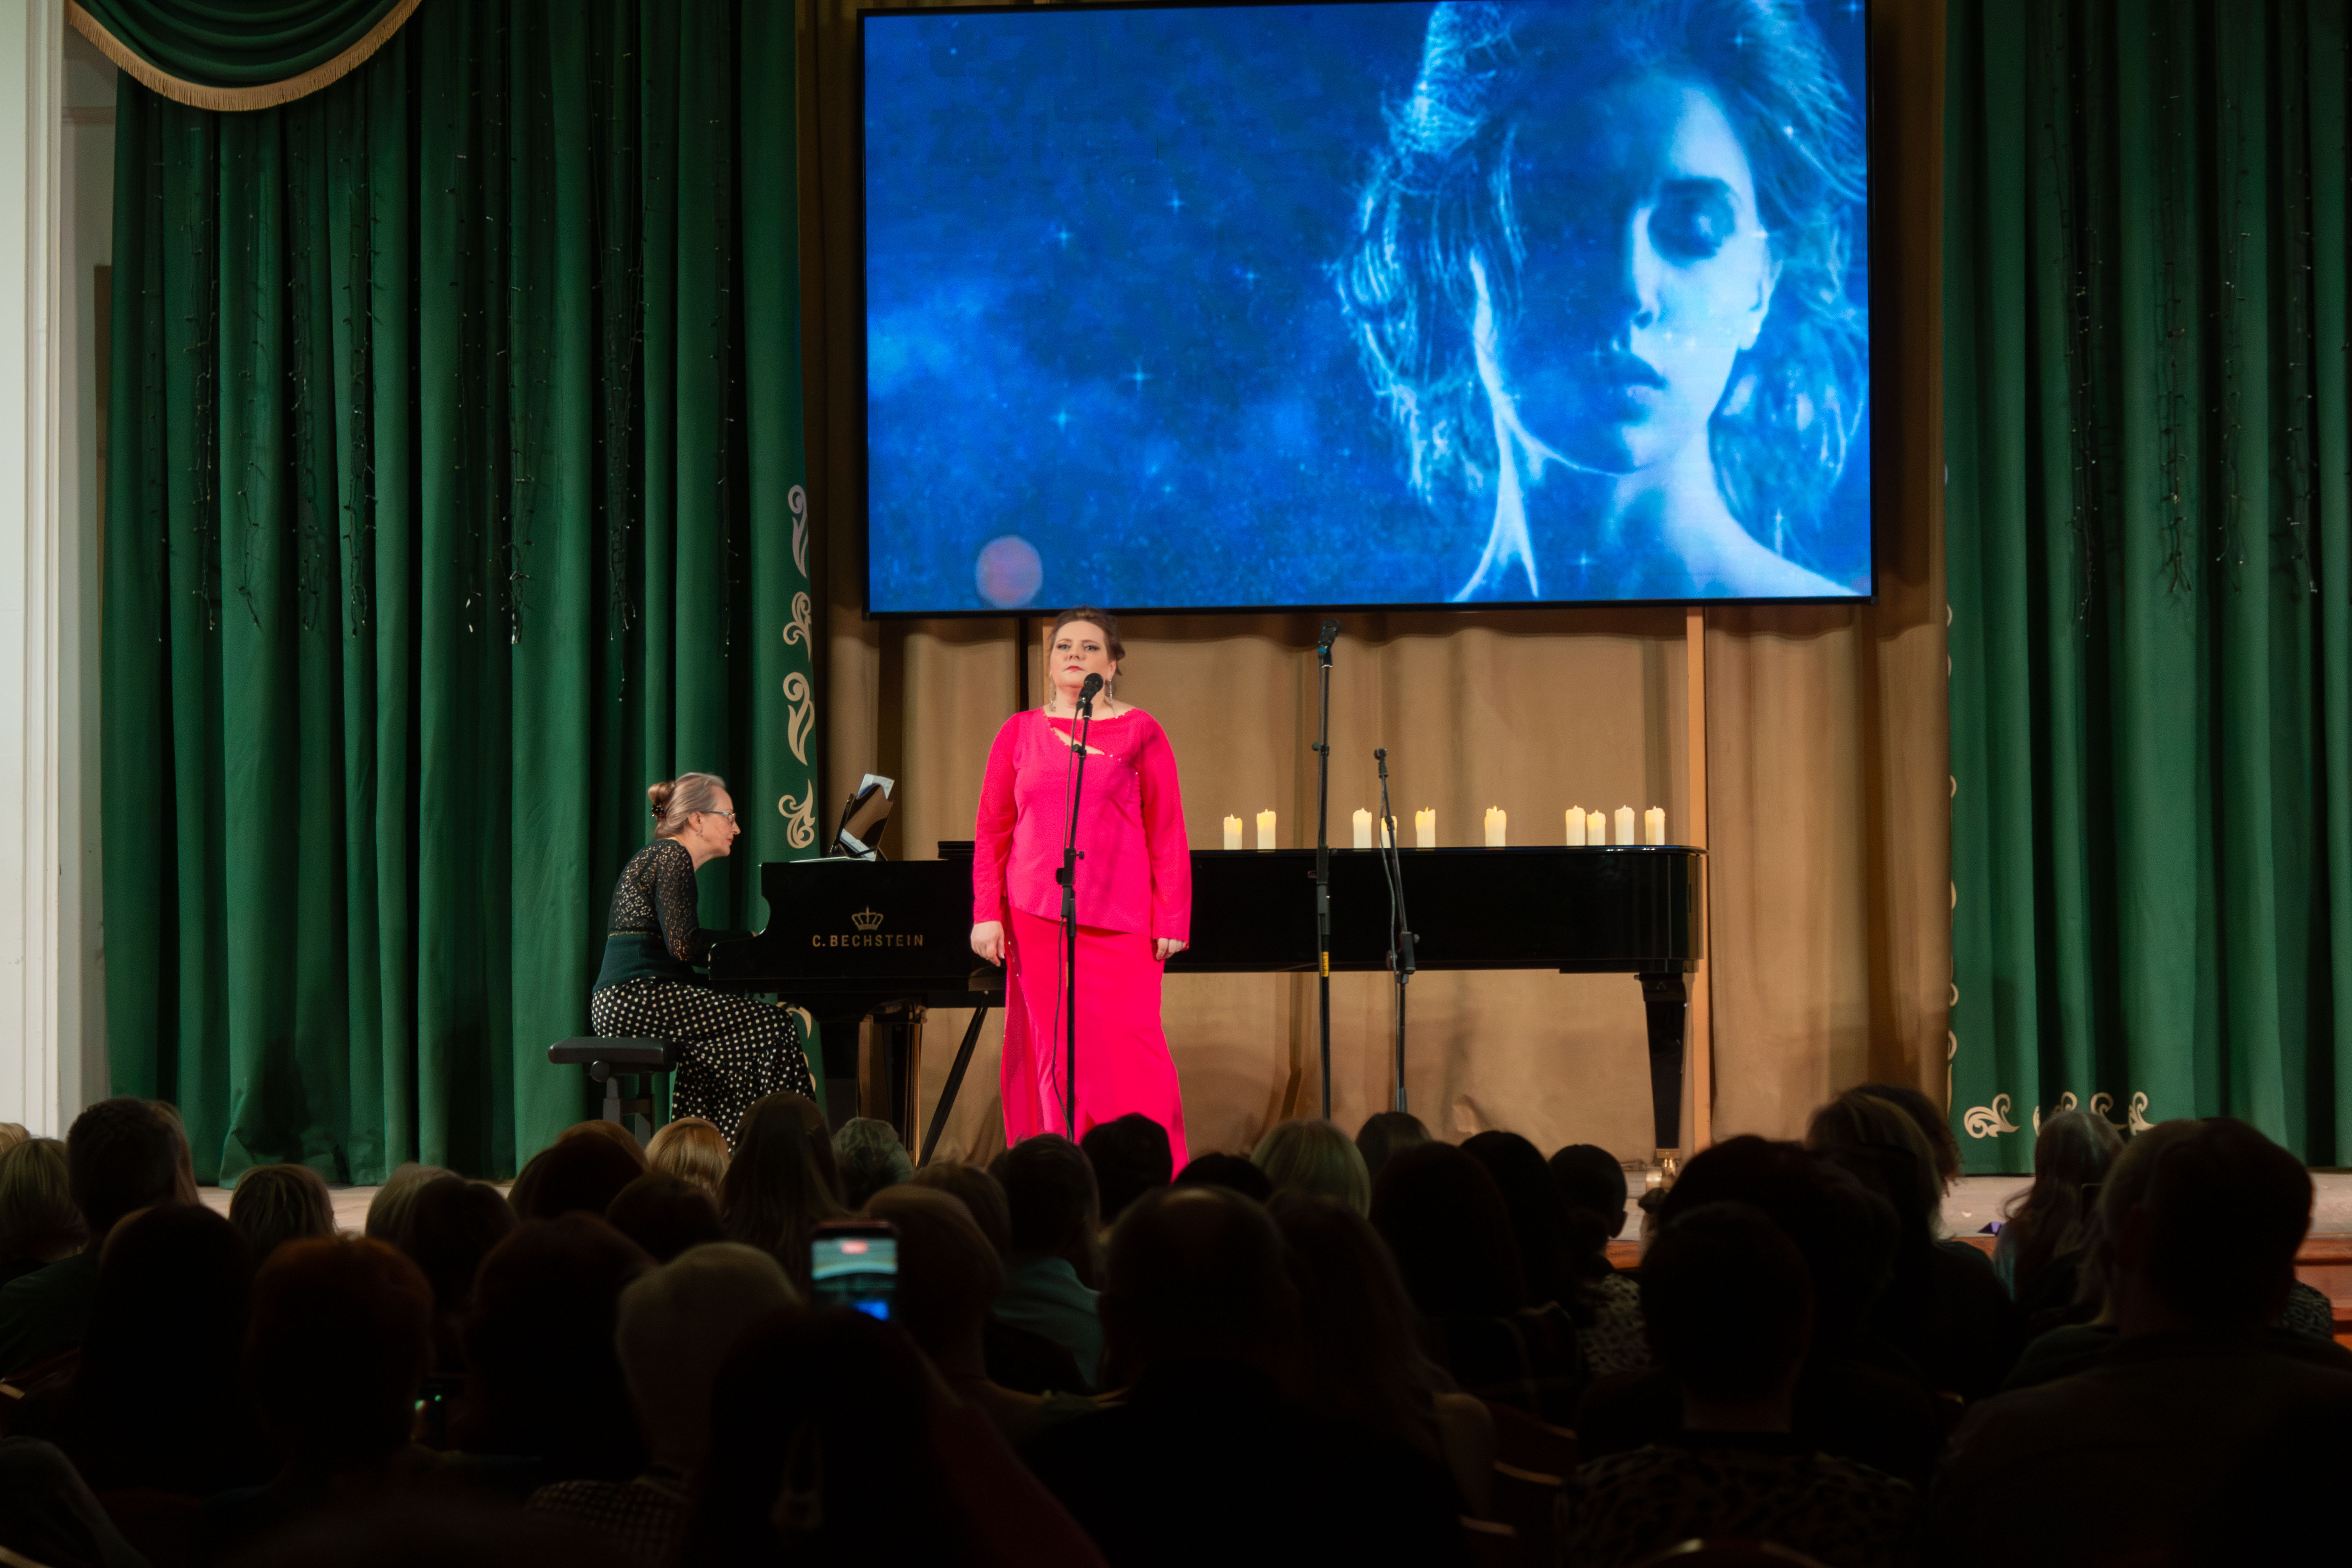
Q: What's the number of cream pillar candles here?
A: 10